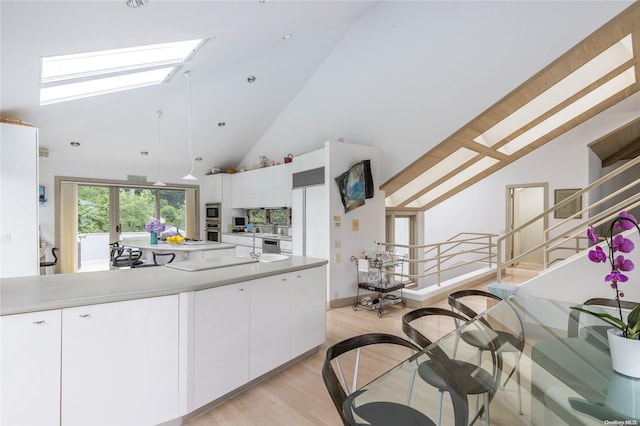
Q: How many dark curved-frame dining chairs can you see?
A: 4